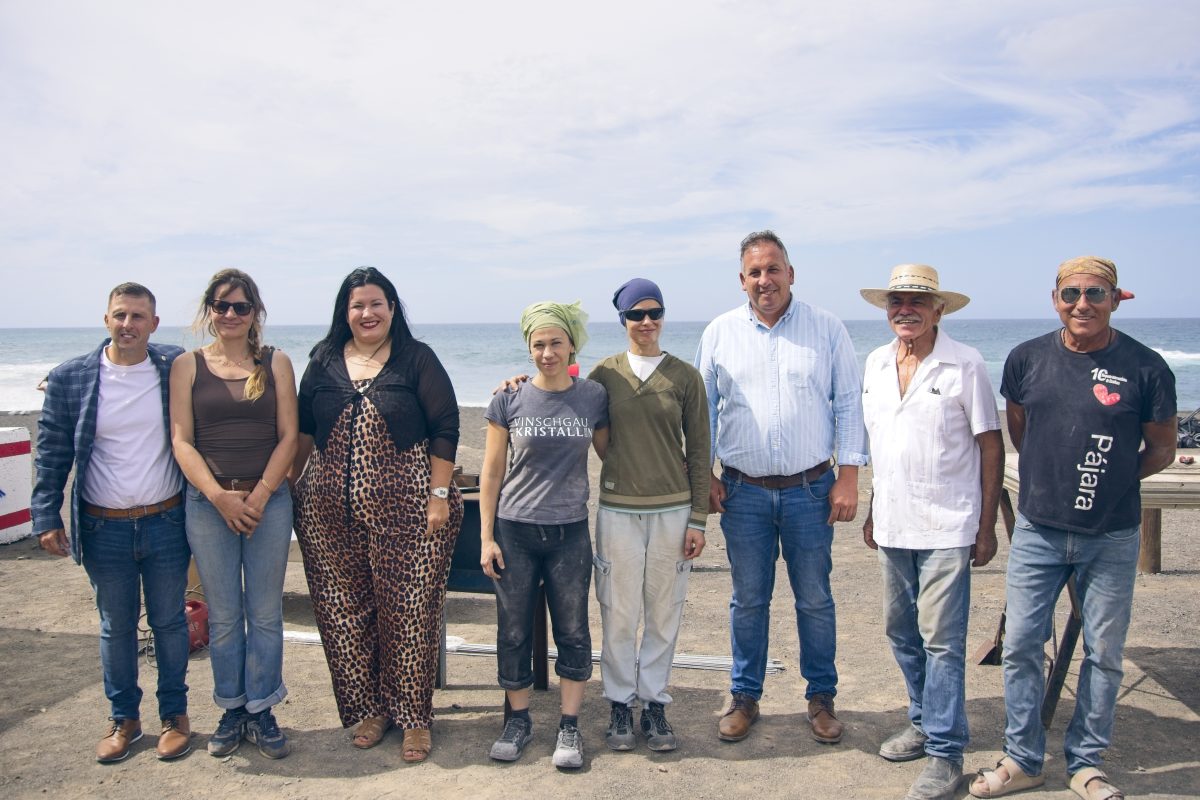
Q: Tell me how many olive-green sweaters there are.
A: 1